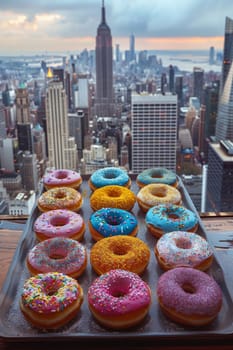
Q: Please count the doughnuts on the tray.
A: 15